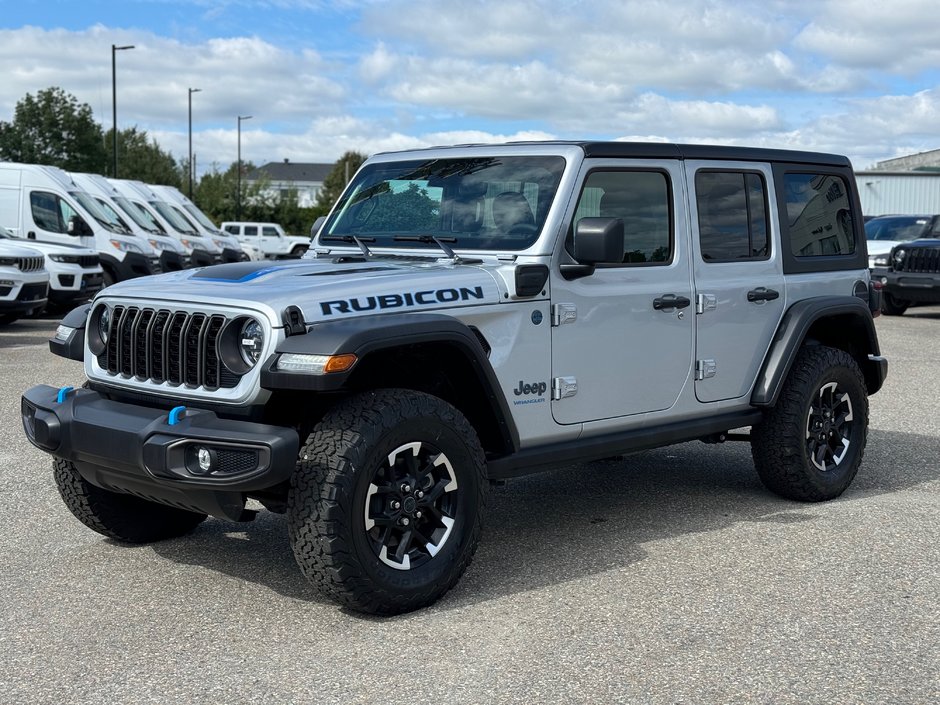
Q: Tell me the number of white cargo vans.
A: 4